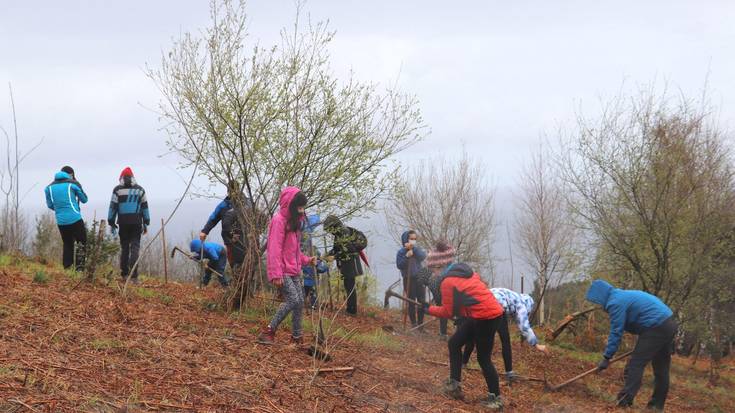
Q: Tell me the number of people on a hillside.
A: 12